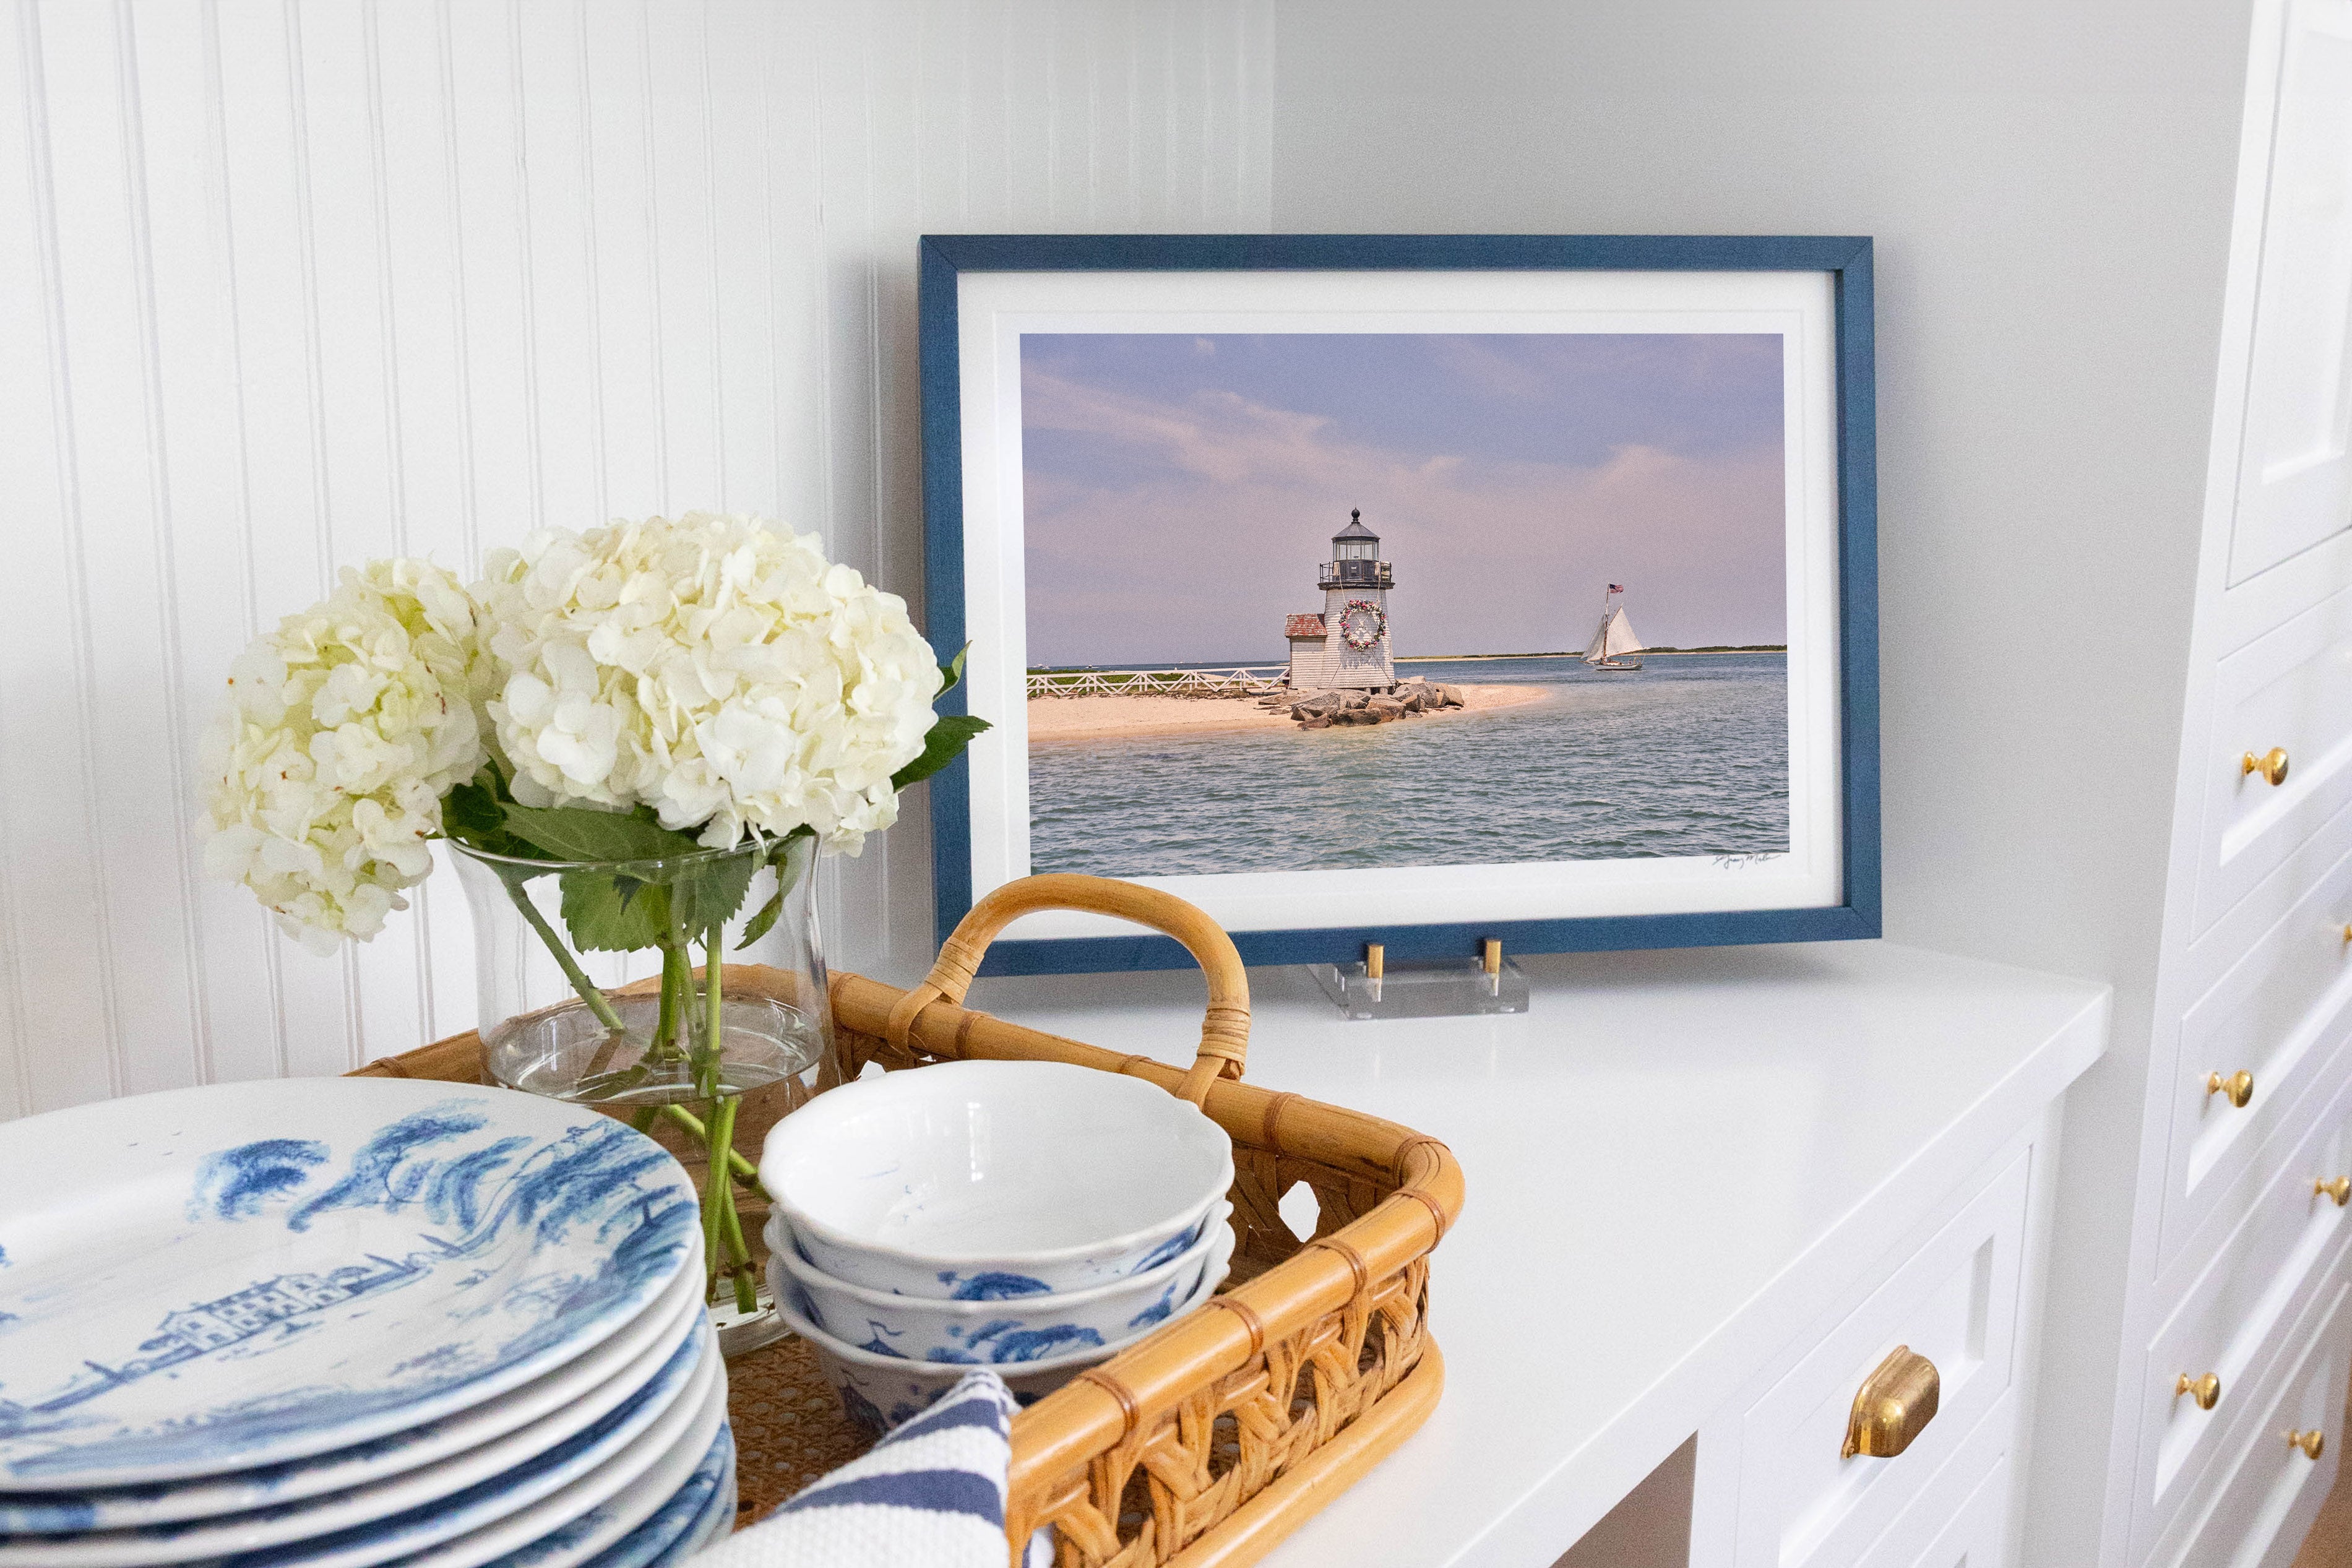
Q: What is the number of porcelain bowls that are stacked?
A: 3